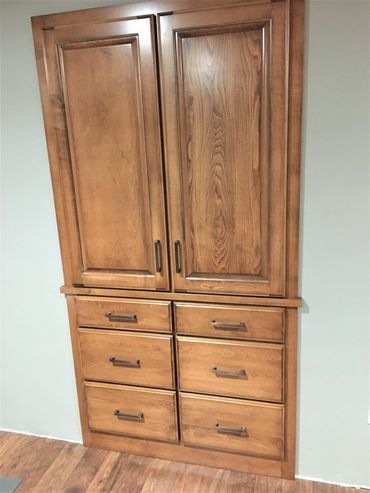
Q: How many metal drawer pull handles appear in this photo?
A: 6